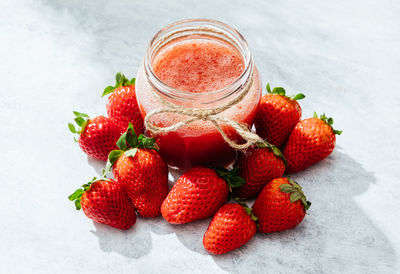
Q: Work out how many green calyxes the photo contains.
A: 10